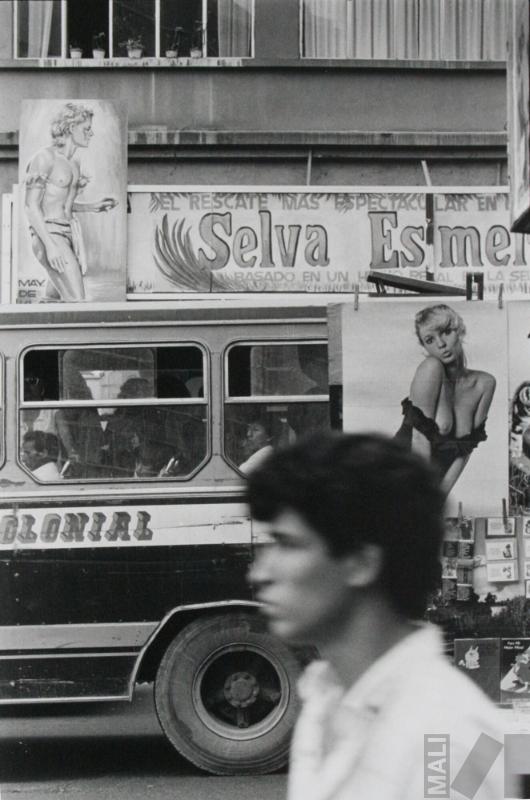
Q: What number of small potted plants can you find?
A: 5